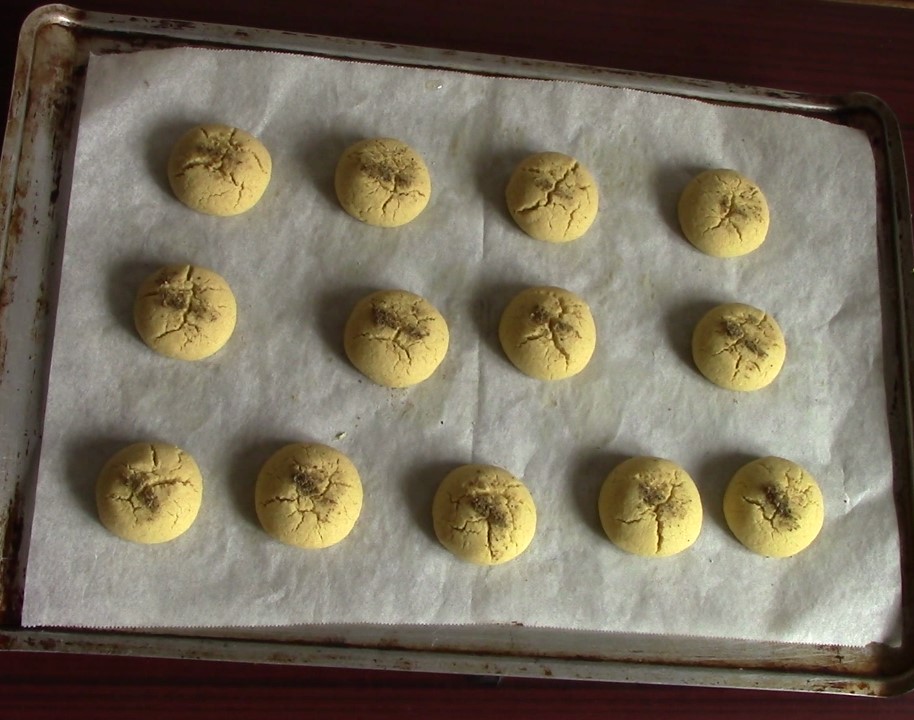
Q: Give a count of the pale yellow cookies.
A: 13